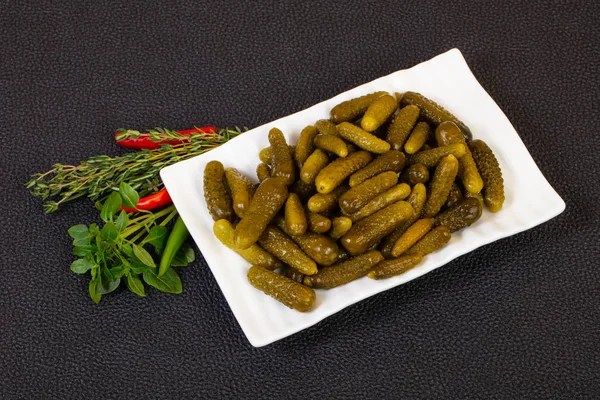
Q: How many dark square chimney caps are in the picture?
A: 0